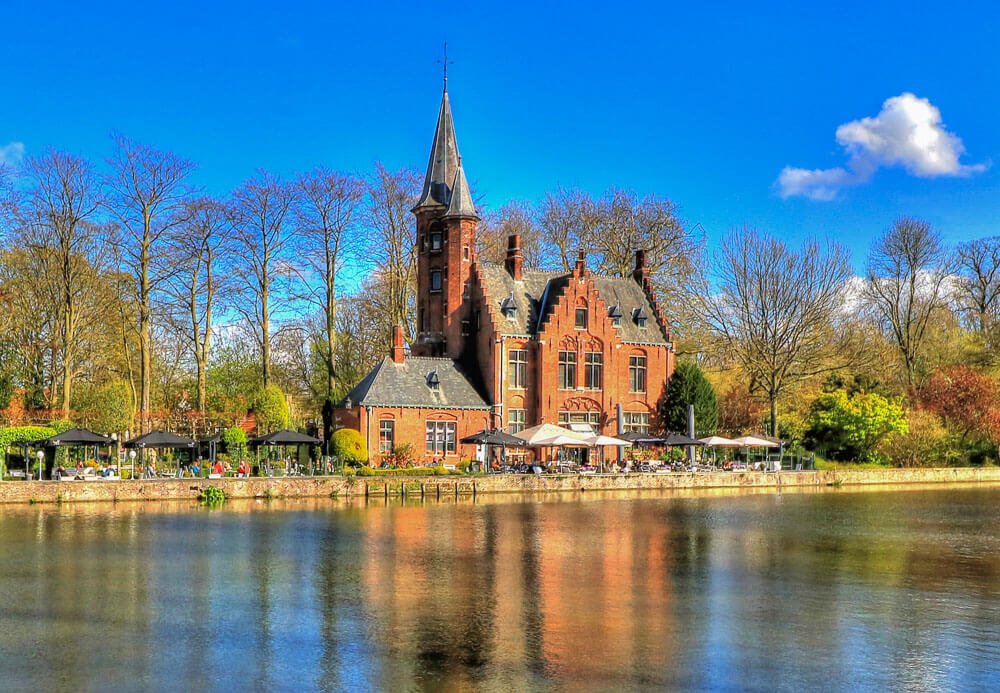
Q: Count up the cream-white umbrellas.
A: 5